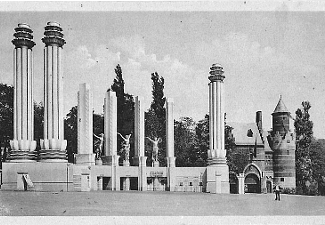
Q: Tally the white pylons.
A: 7